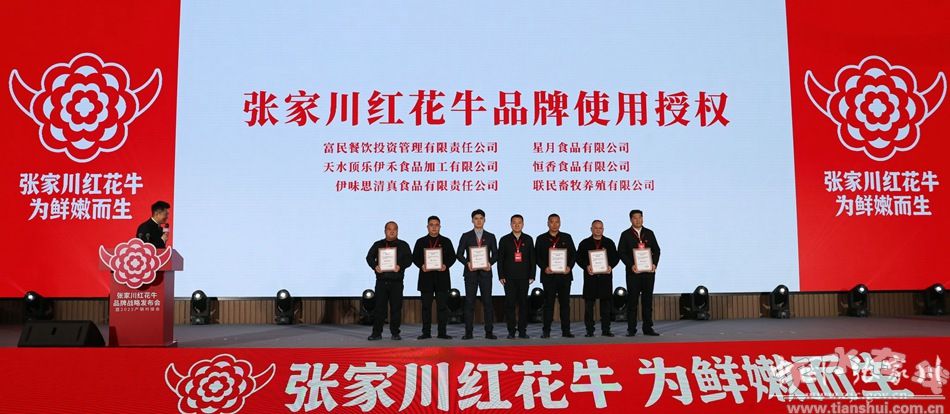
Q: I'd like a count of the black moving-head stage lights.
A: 11